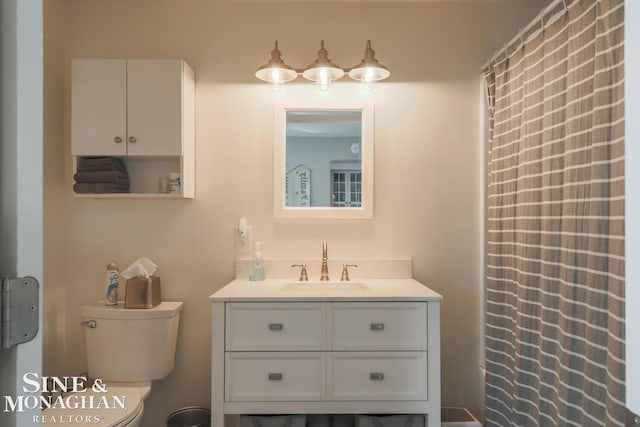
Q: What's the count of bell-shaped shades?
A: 3